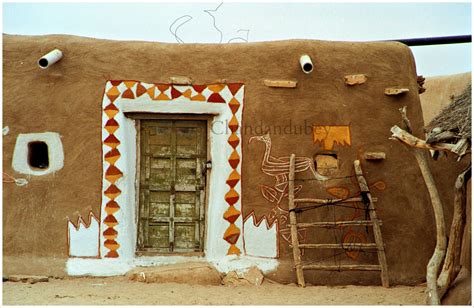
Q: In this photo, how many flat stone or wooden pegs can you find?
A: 5